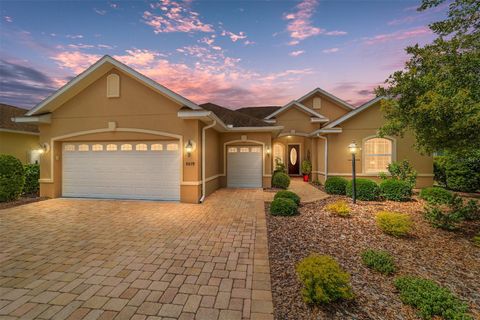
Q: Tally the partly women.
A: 0